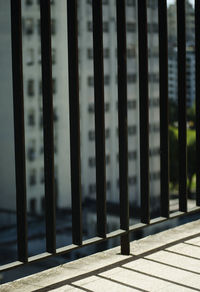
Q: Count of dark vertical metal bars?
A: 9